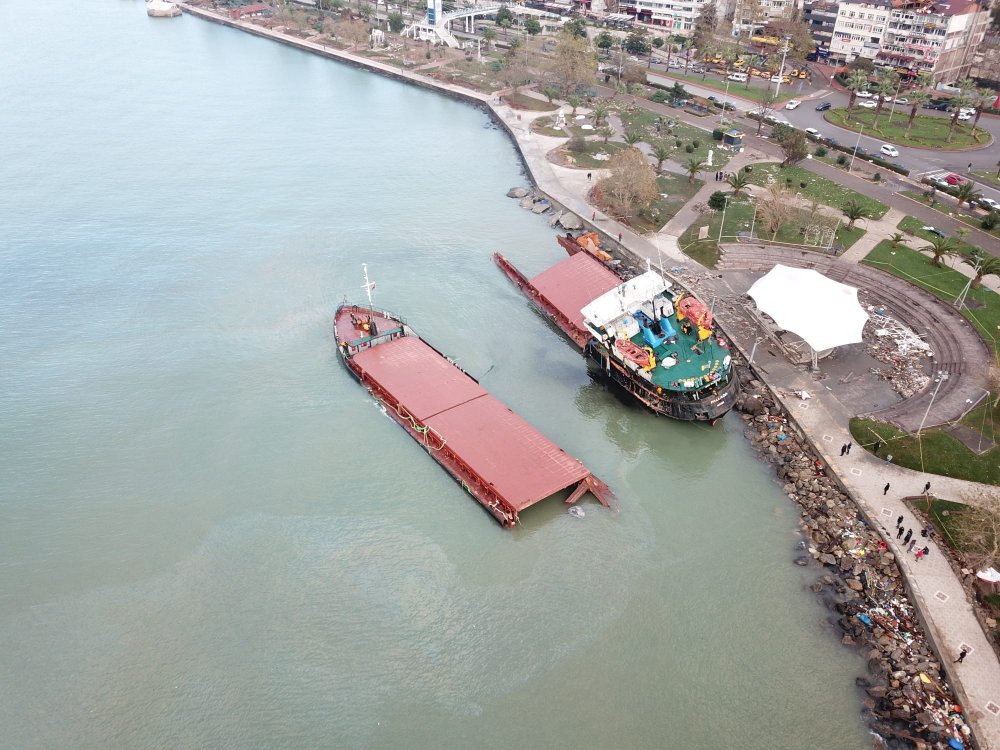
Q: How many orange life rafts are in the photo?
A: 2